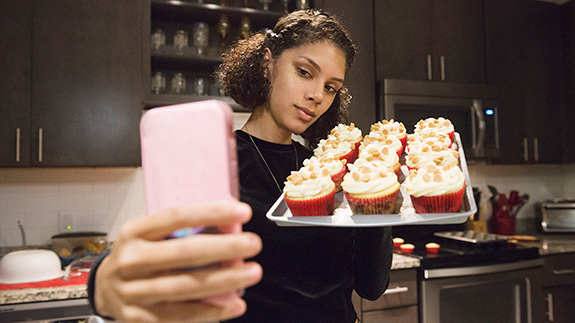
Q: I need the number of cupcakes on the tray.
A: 12